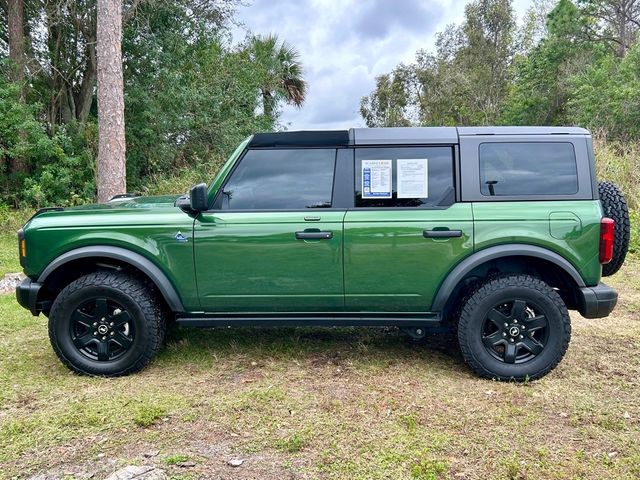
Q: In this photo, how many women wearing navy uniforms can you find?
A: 0